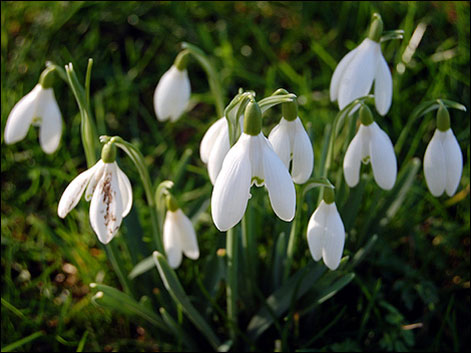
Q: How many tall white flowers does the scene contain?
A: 11